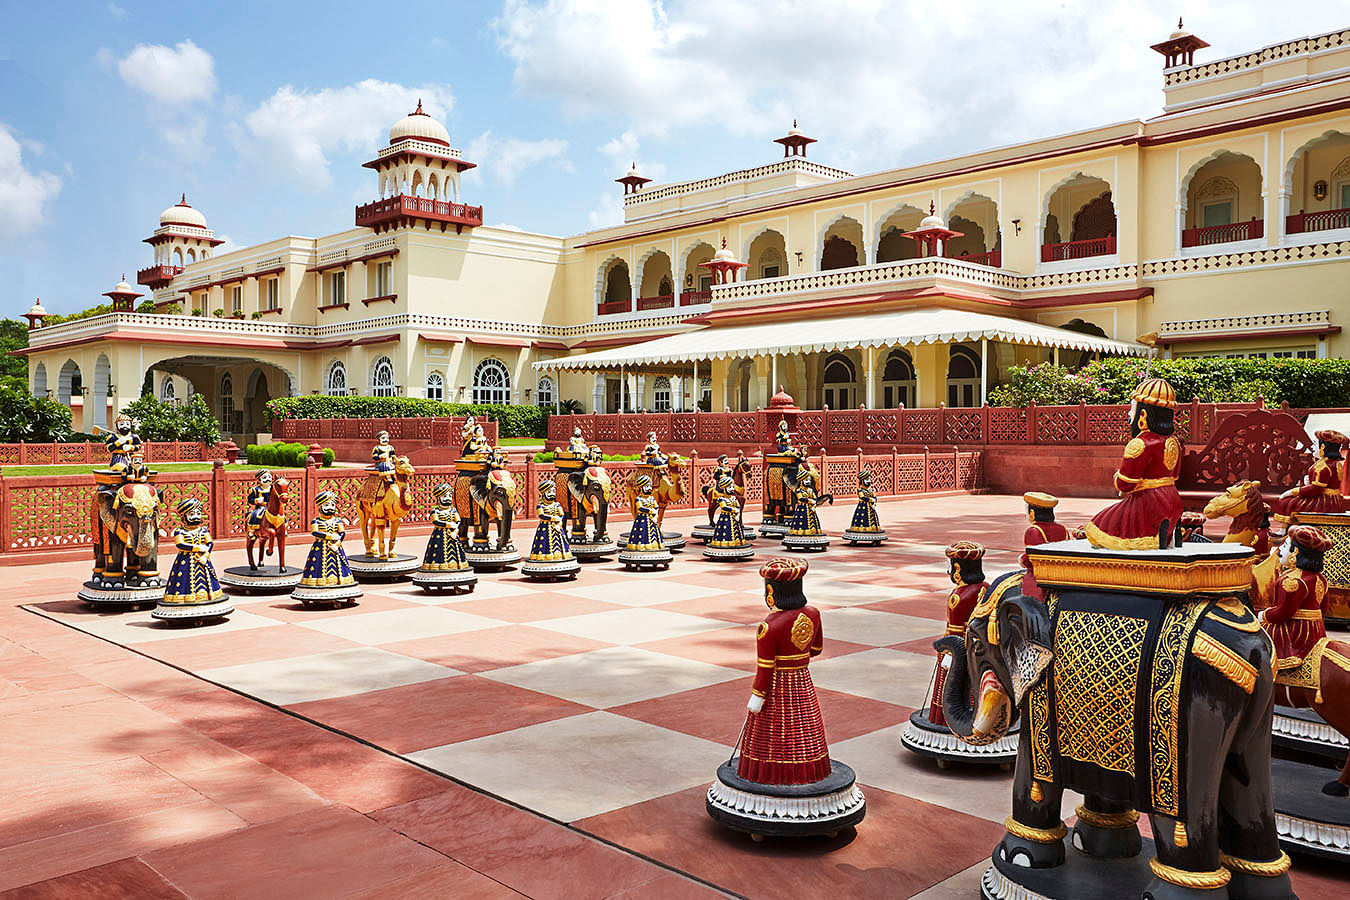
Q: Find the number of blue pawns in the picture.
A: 8